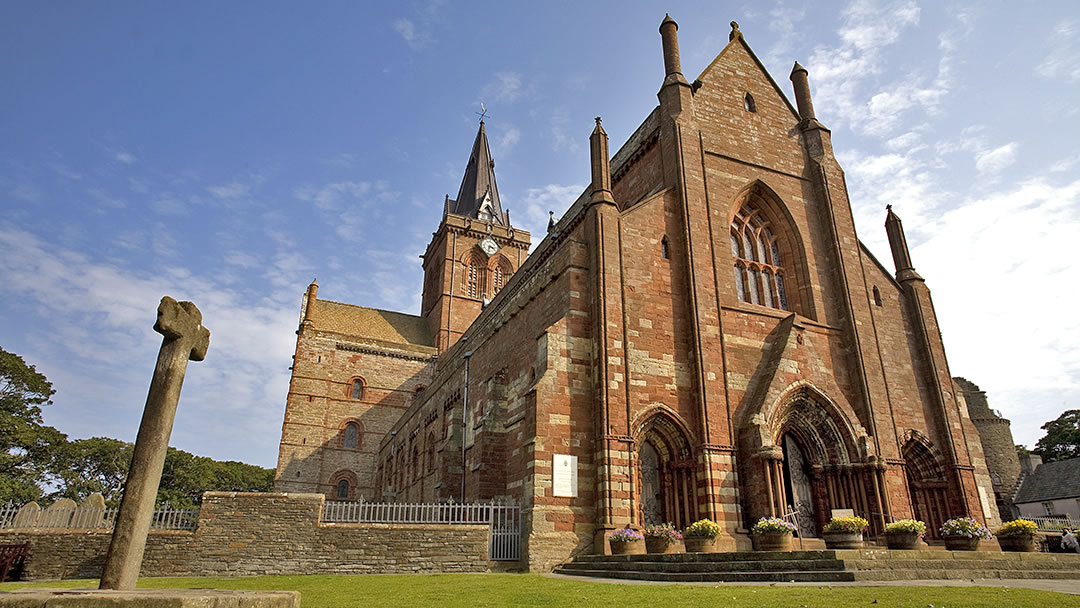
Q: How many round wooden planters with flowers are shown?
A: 8